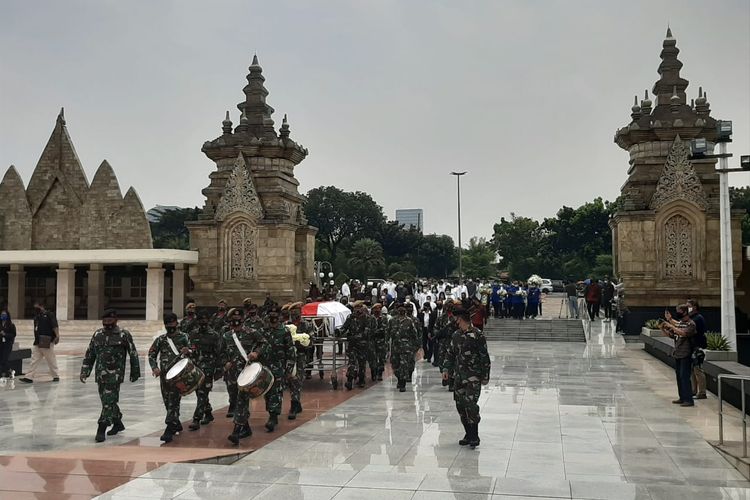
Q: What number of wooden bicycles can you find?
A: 0